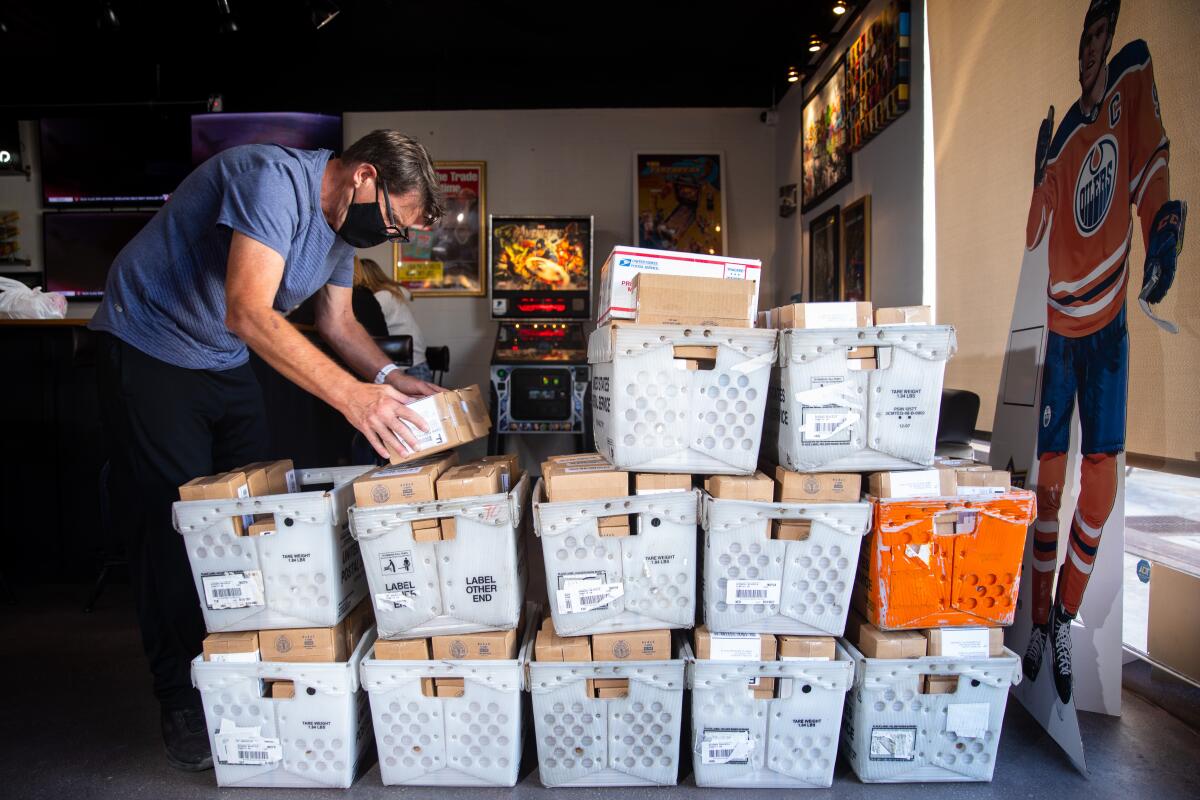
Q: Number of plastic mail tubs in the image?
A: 12